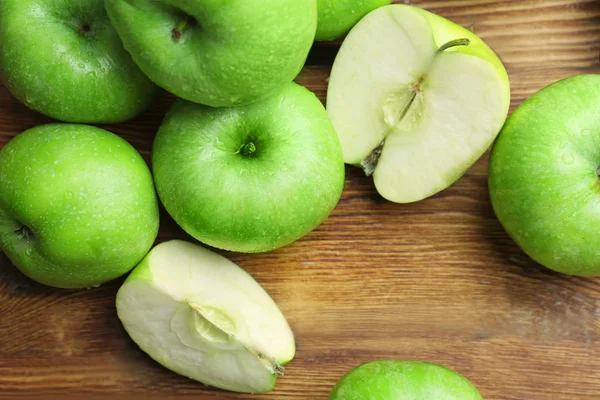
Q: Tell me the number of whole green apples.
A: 7